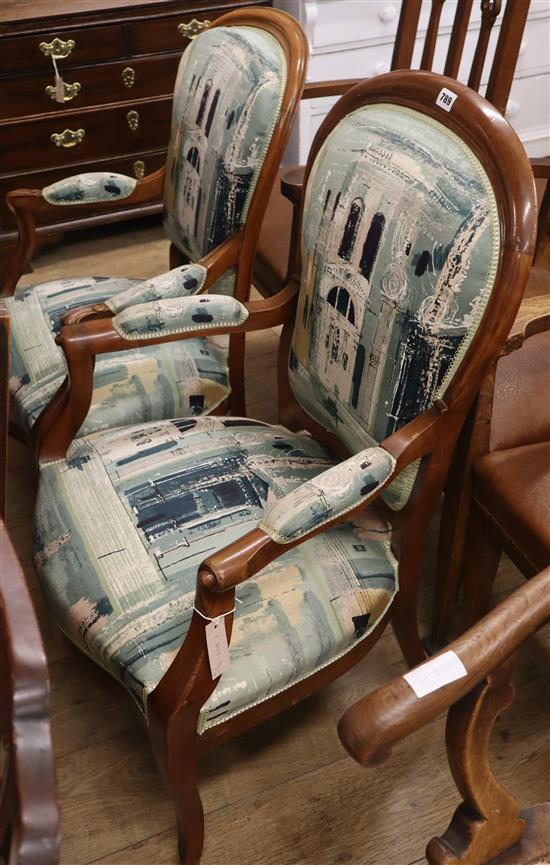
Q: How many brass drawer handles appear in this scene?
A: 4